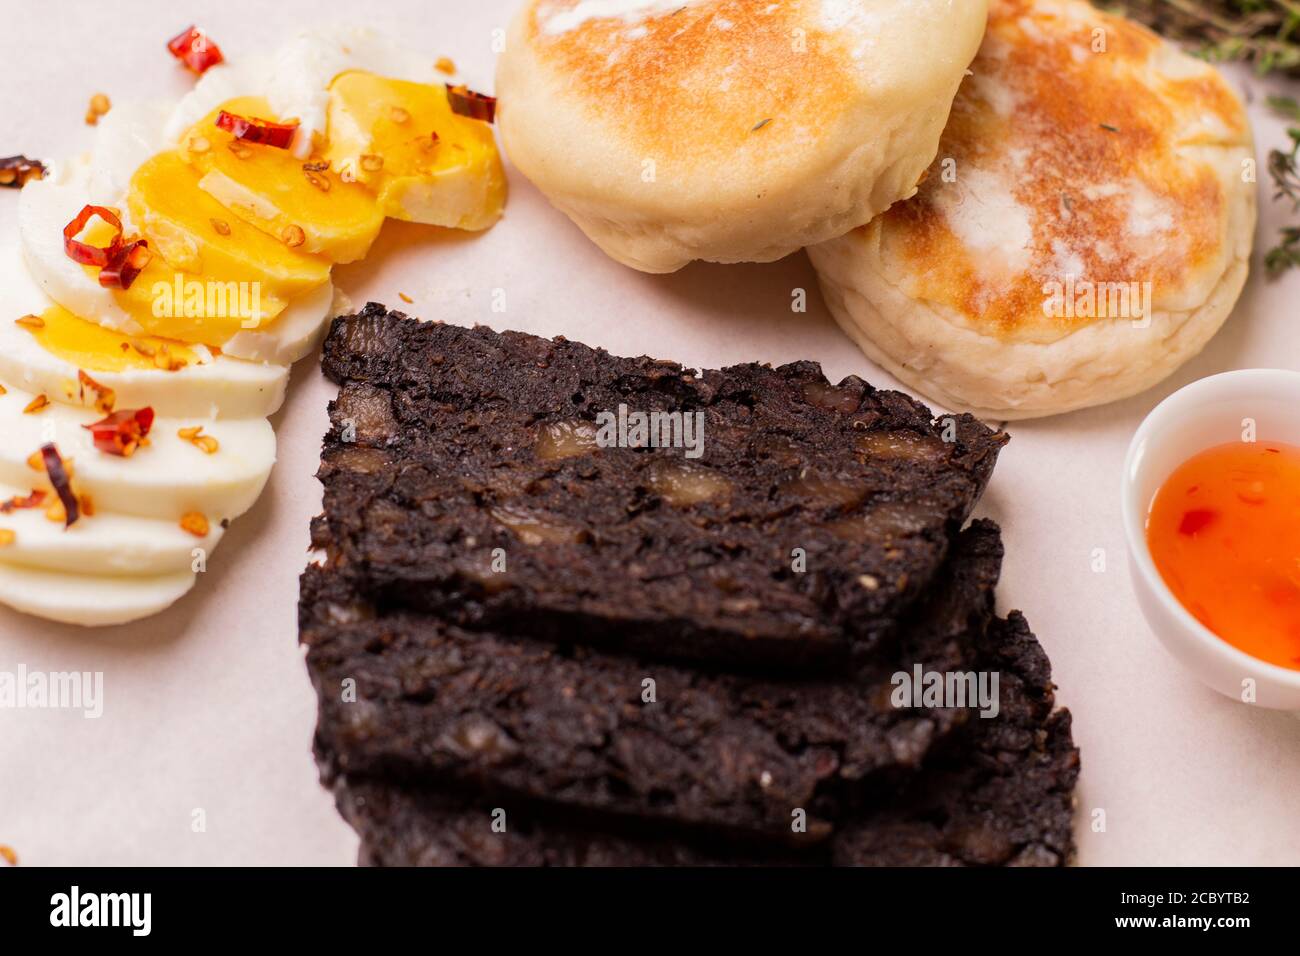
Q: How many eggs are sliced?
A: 1